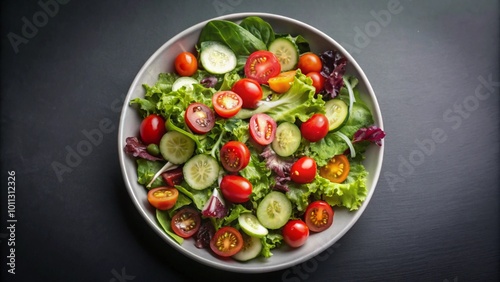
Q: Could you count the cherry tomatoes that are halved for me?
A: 11